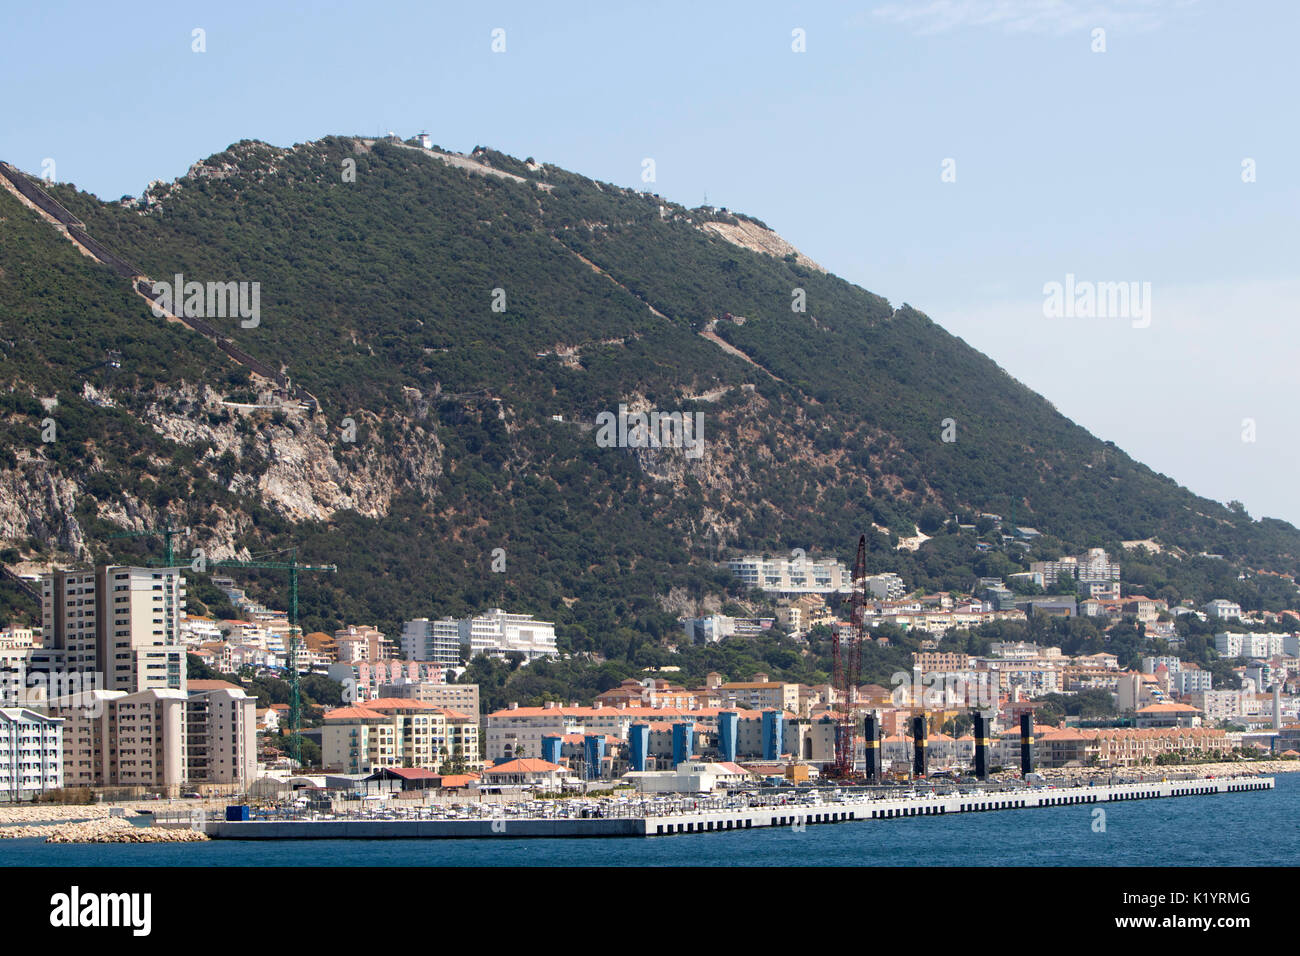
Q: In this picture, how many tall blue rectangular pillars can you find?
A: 6